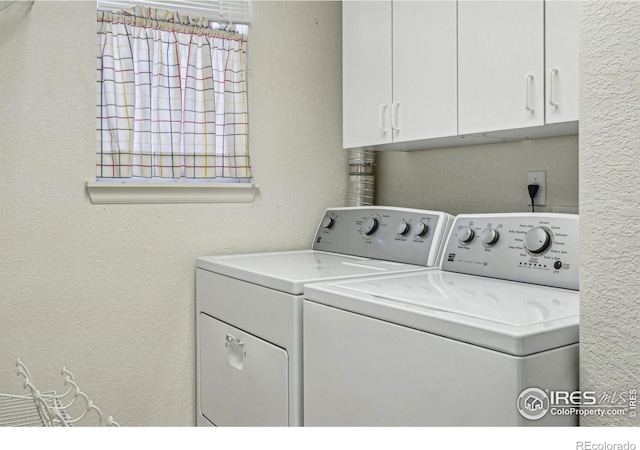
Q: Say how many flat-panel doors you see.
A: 4